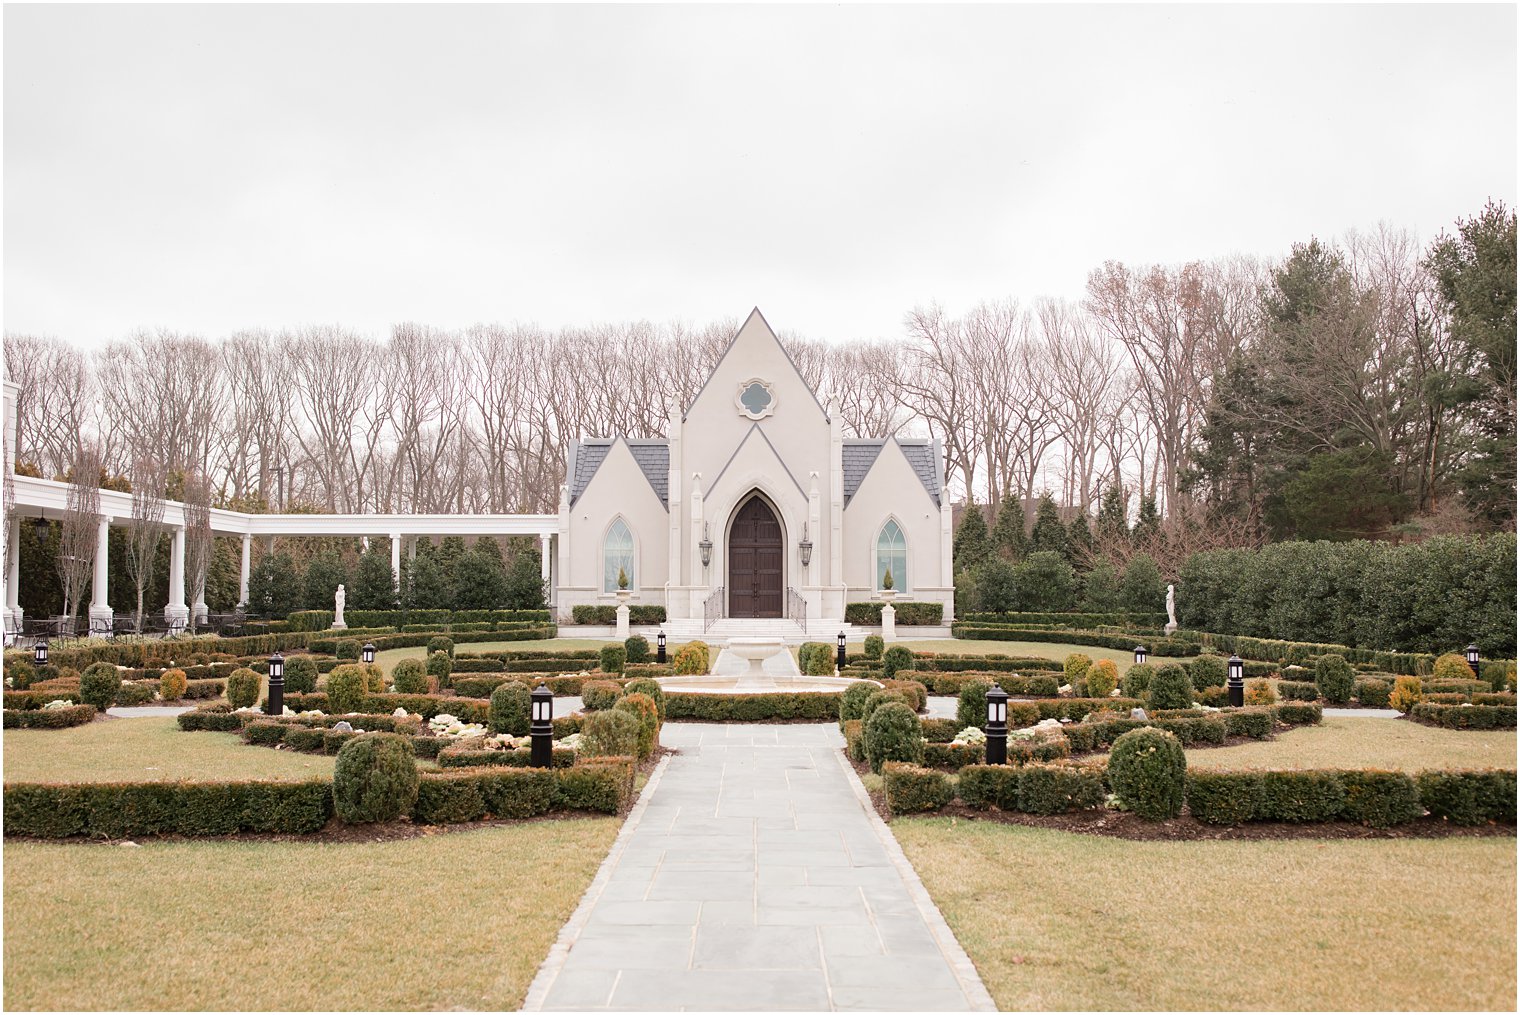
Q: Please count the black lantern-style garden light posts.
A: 10